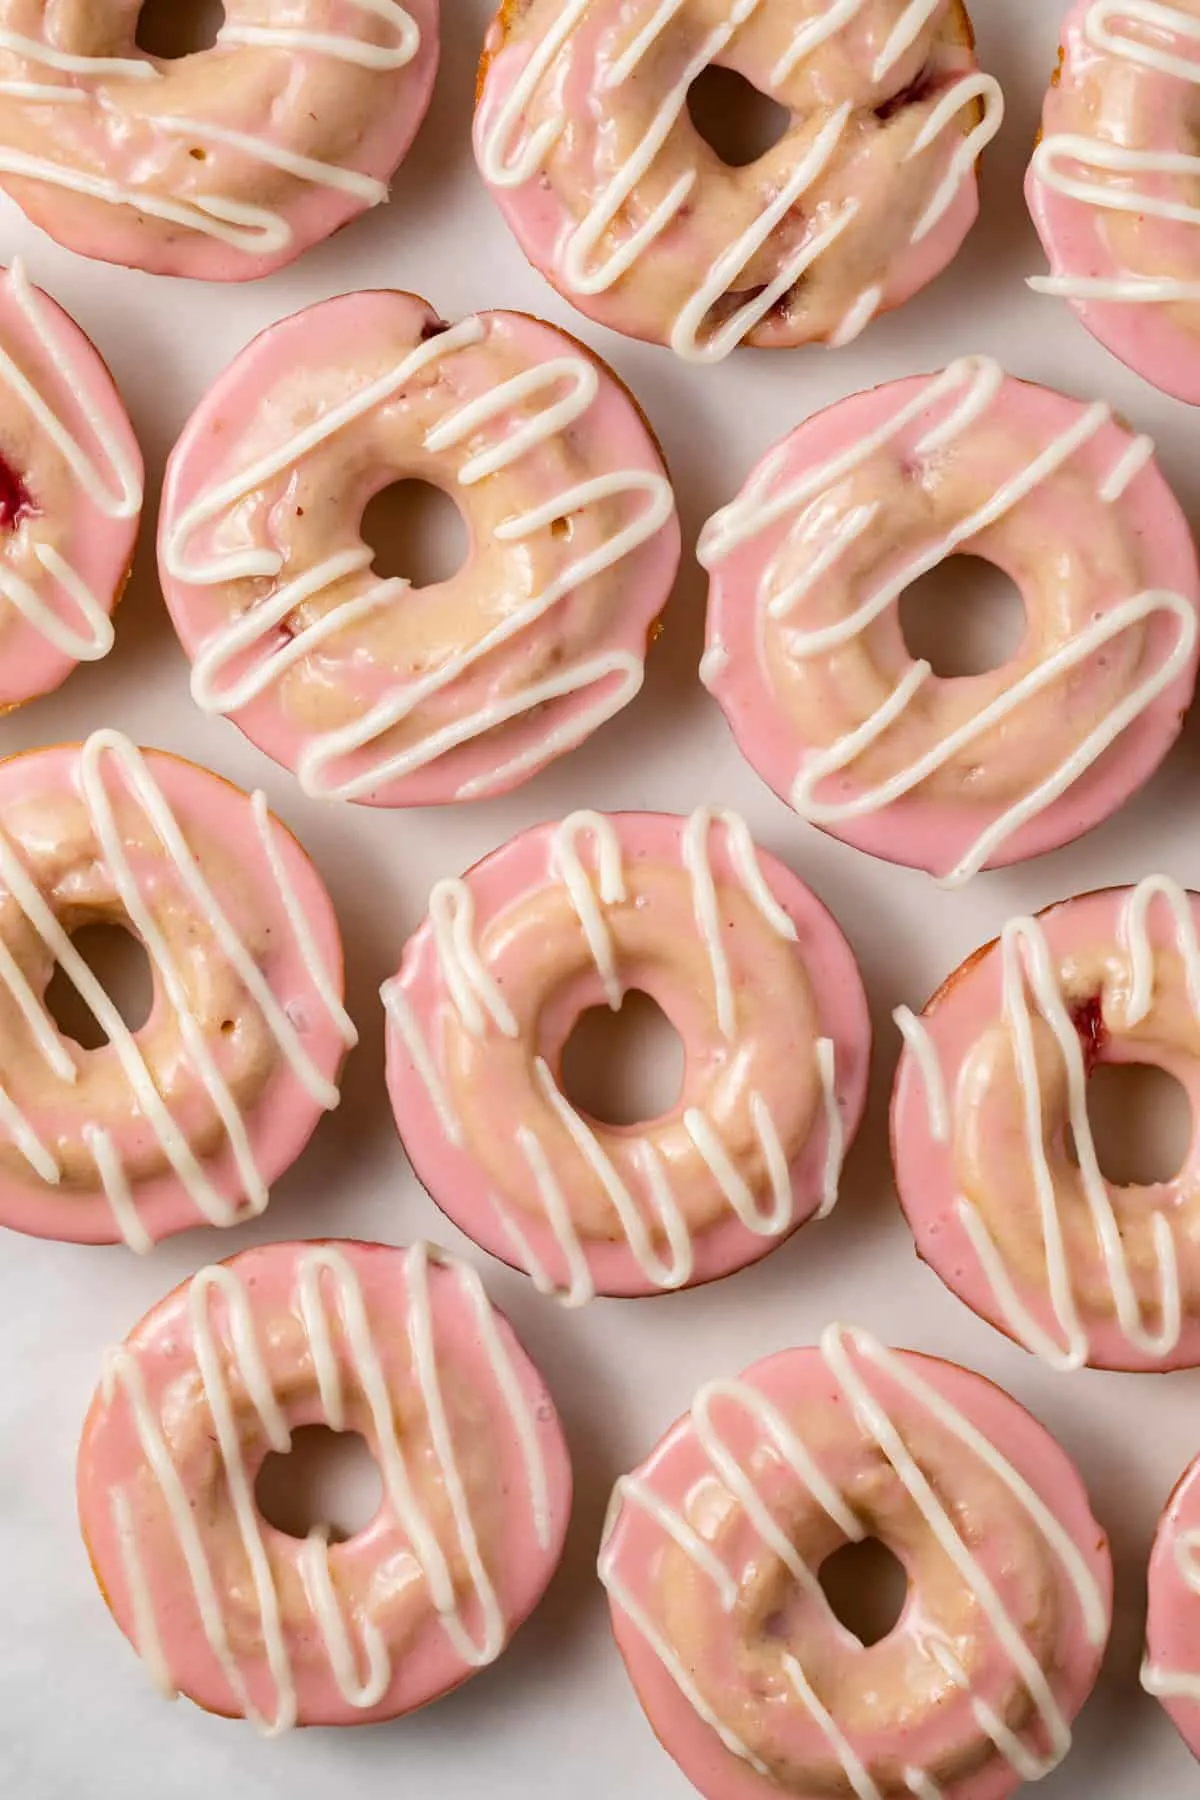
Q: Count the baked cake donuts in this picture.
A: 12